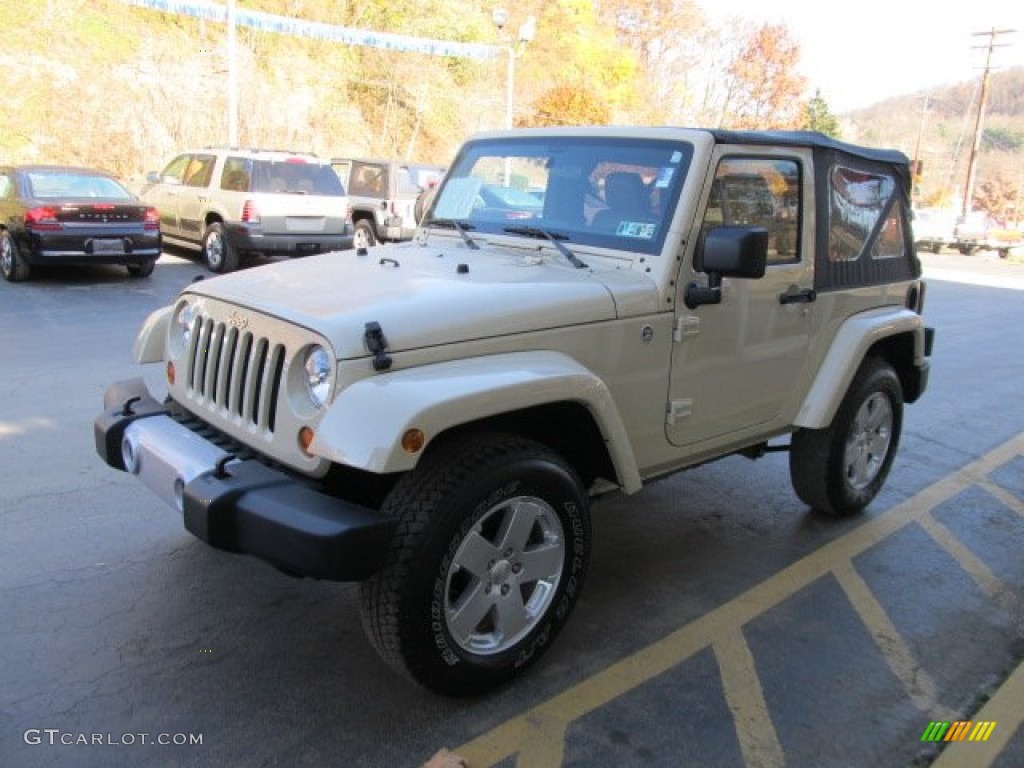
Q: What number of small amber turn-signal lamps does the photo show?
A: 3